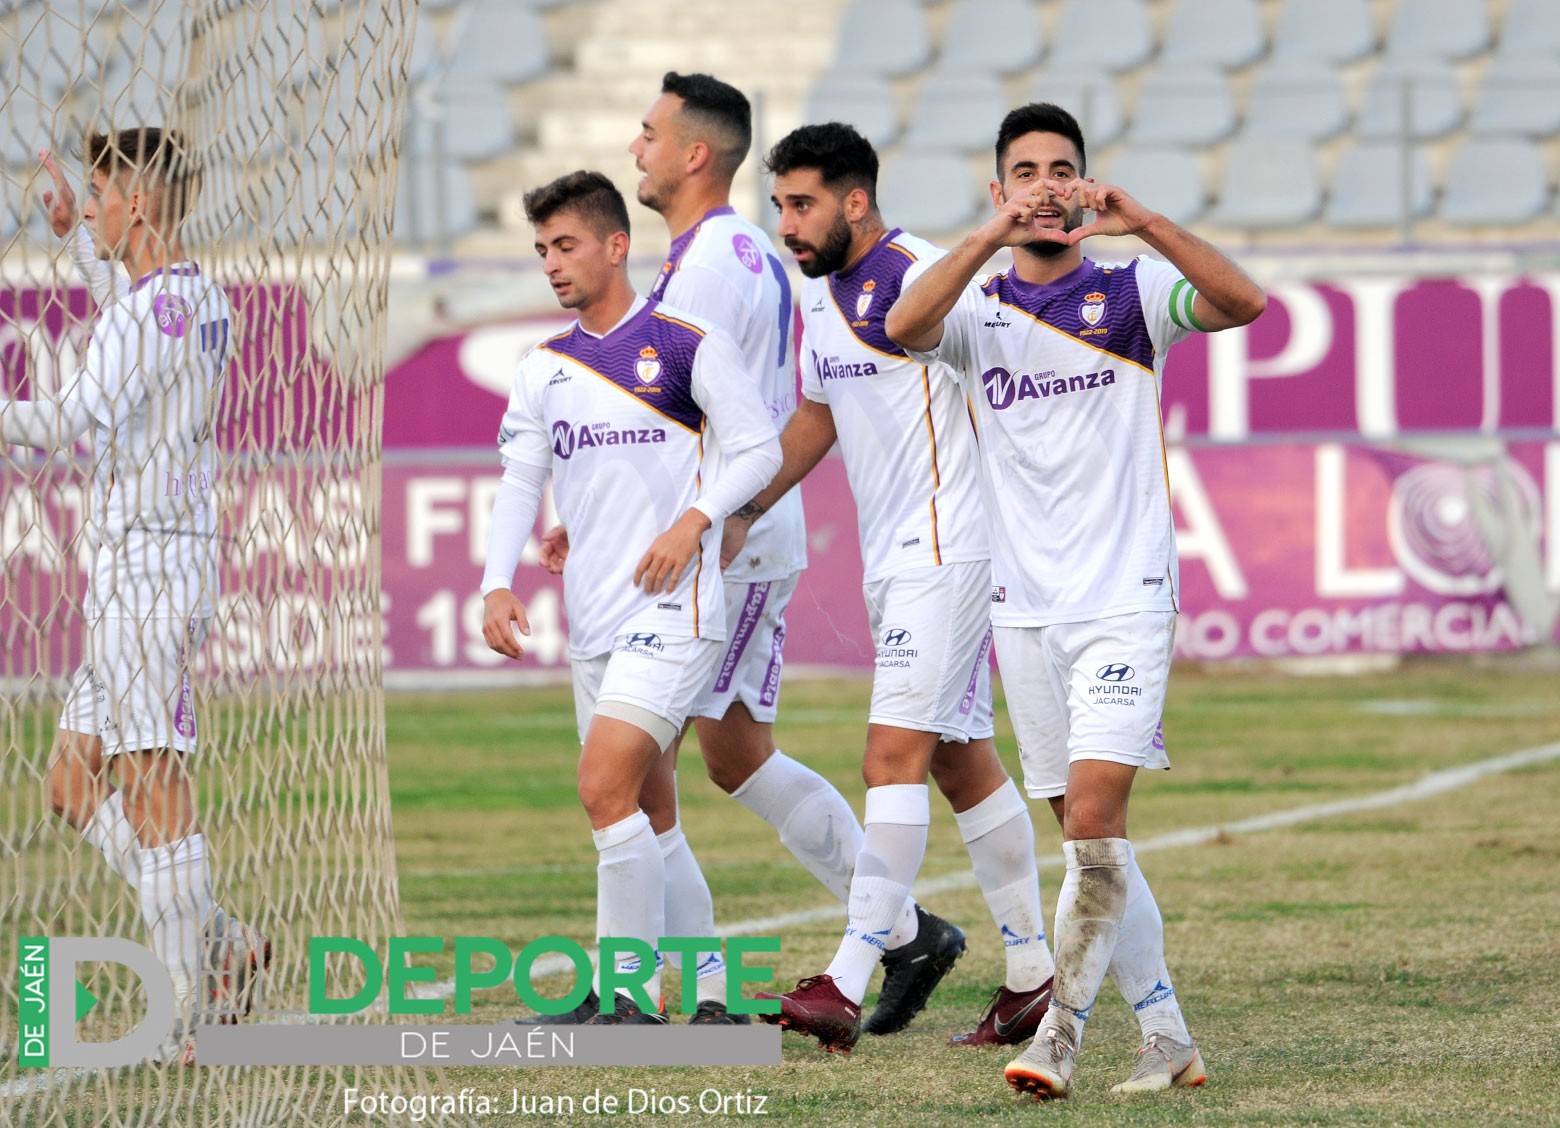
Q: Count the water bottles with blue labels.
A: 0